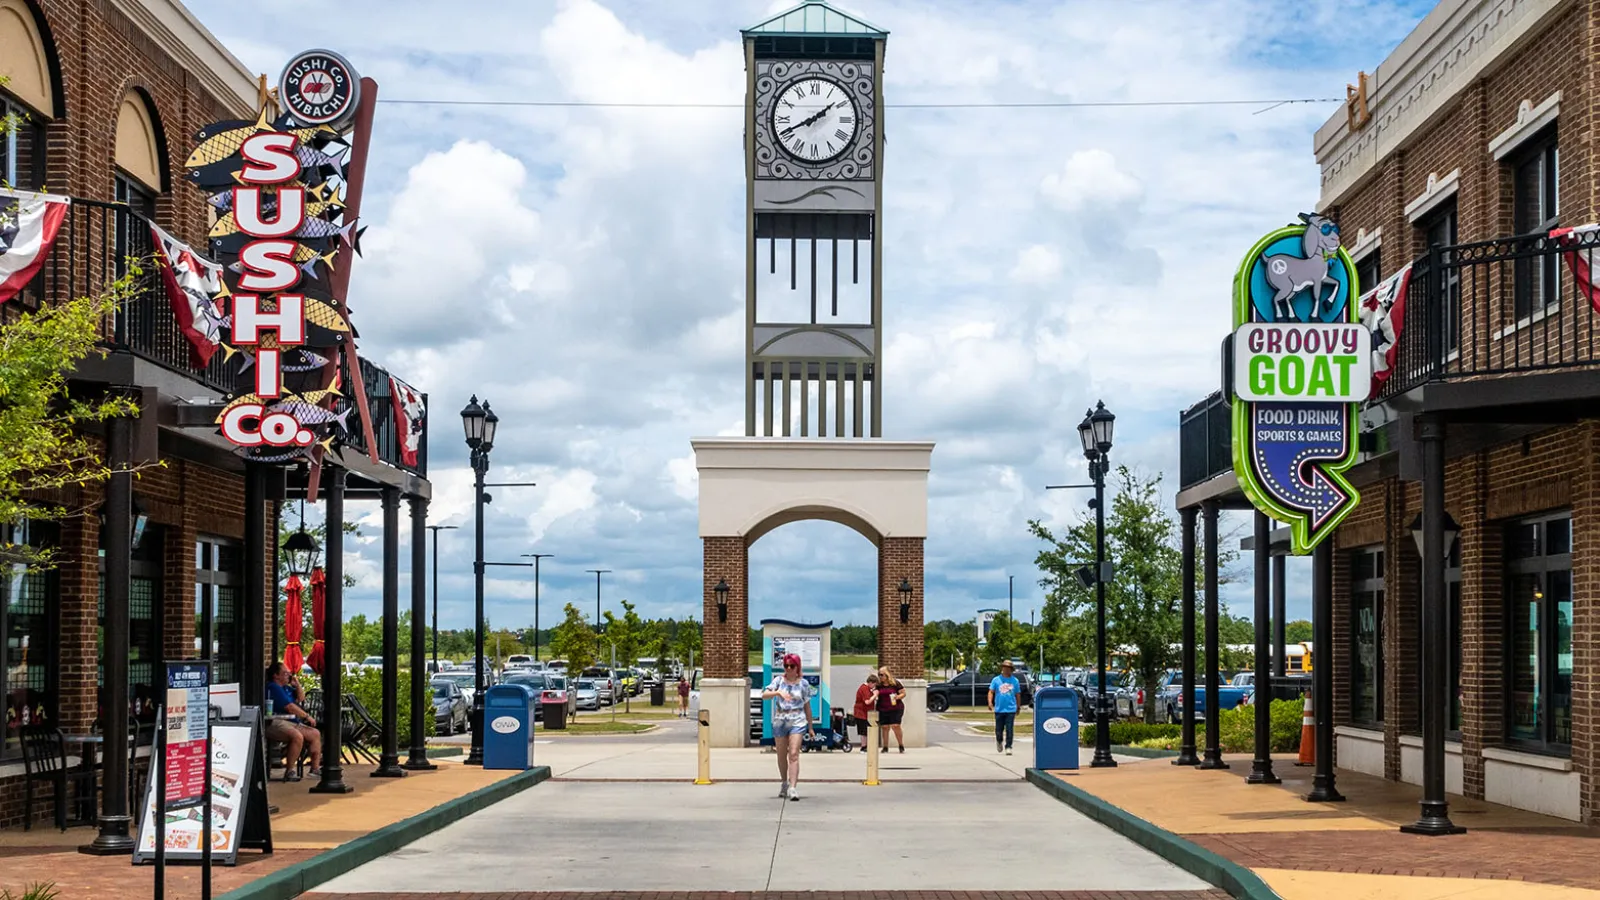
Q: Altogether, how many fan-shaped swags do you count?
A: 5